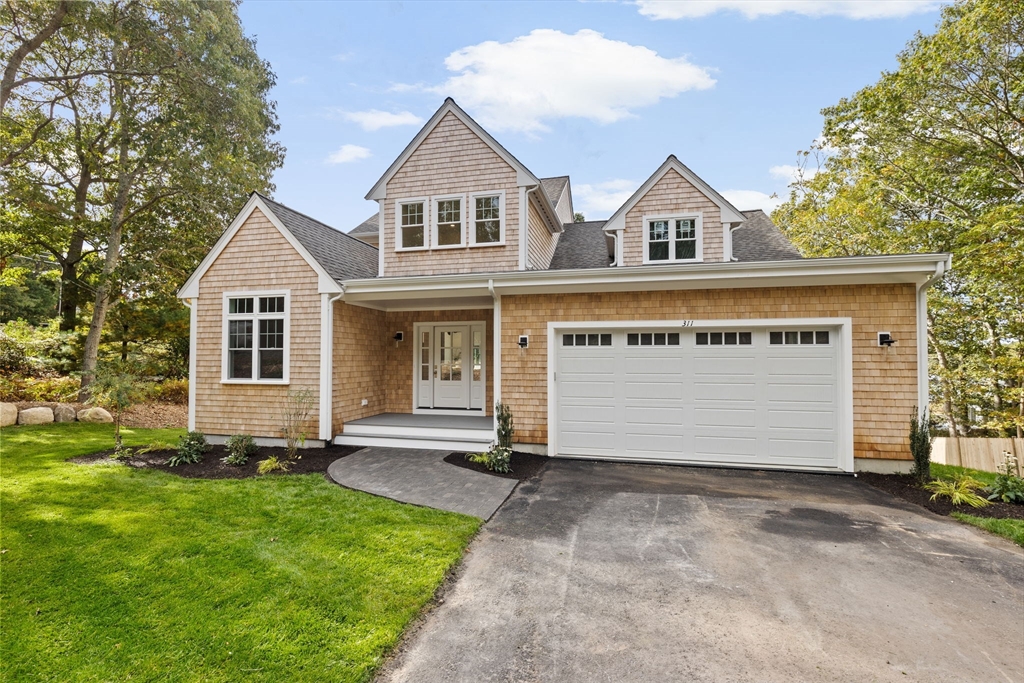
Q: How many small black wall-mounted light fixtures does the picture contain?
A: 3